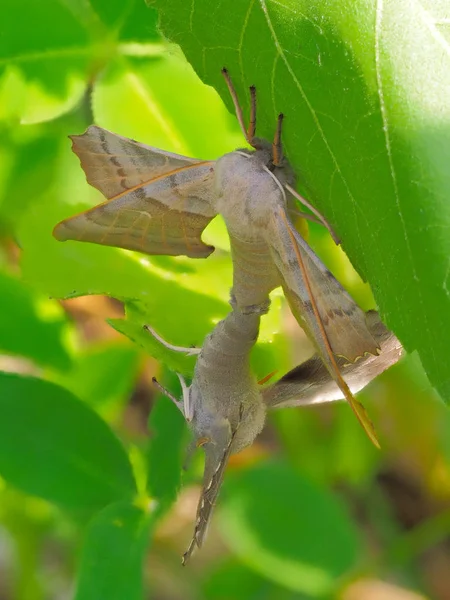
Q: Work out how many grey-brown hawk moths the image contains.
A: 2